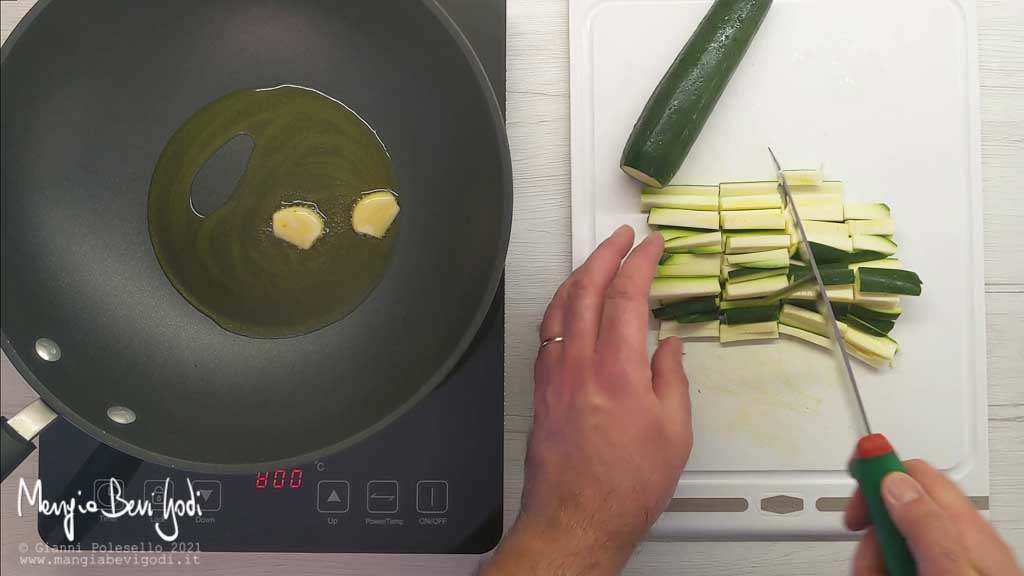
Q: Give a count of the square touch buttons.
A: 6